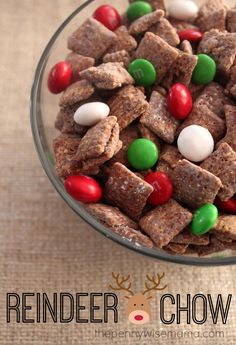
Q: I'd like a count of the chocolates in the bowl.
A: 15